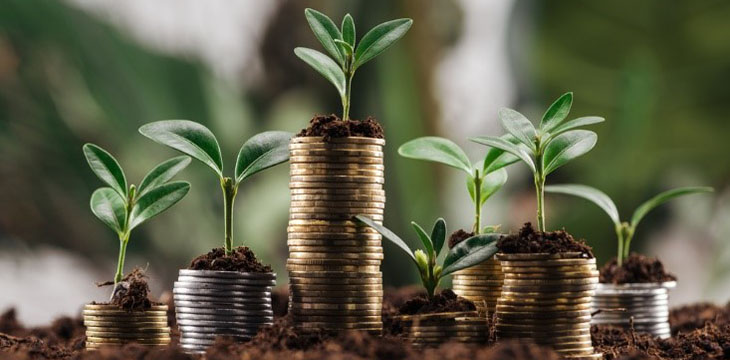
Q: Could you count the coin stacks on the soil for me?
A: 7